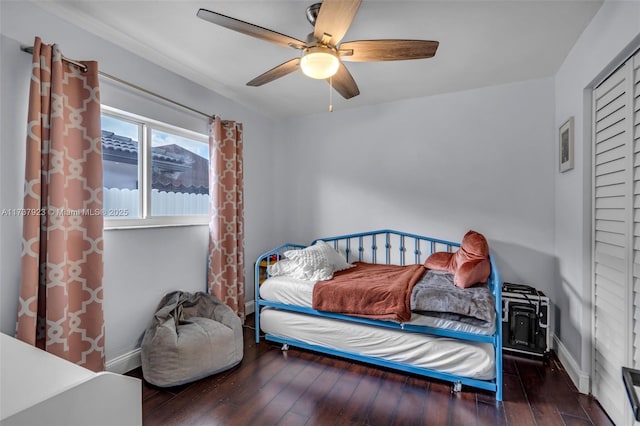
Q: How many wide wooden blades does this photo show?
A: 5